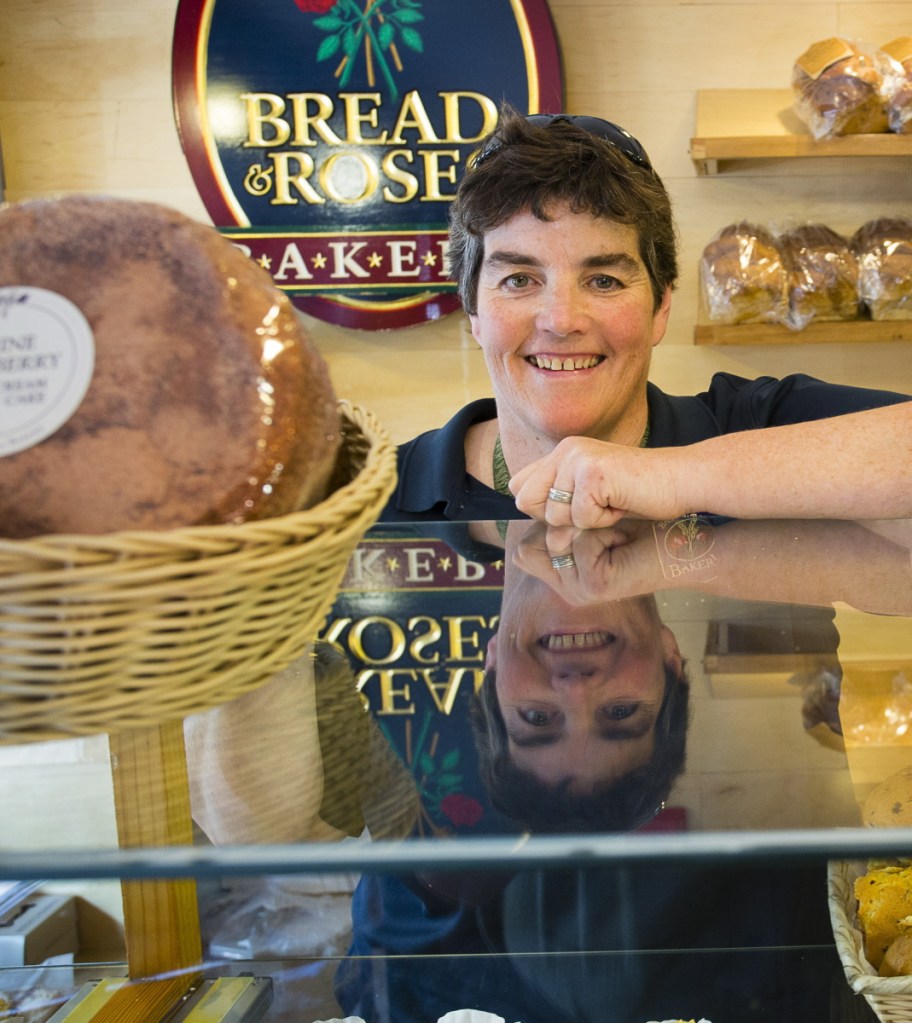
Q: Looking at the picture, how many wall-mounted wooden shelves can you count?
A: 2